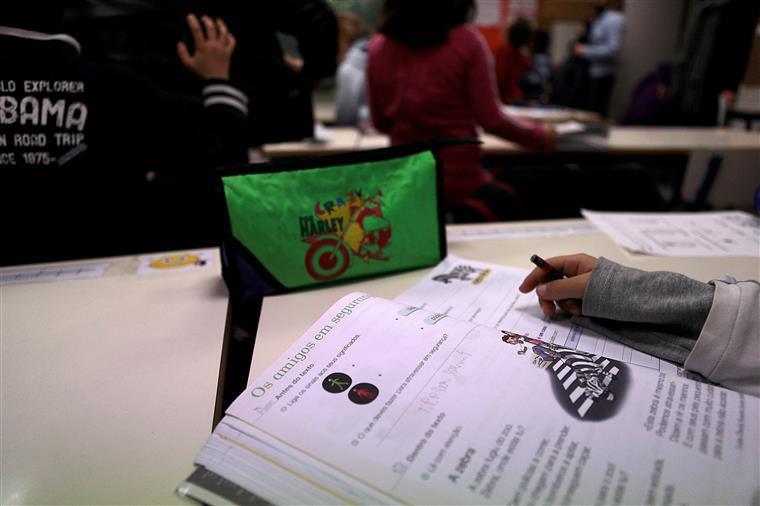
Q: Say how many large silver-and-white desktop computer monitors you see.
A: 0